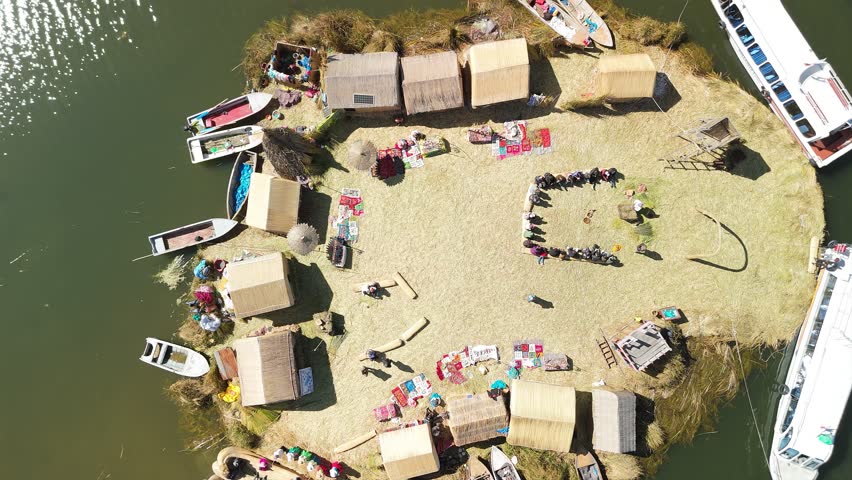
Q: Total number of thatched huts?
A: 11